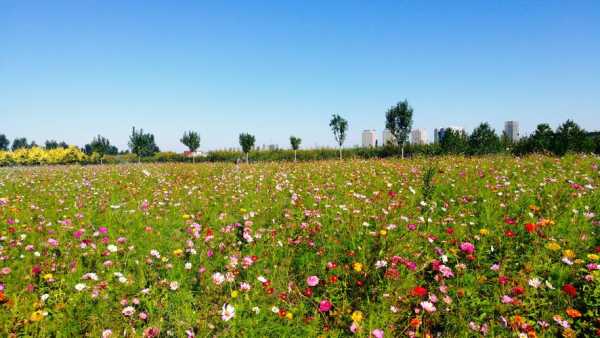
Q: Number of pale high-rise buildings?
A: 5